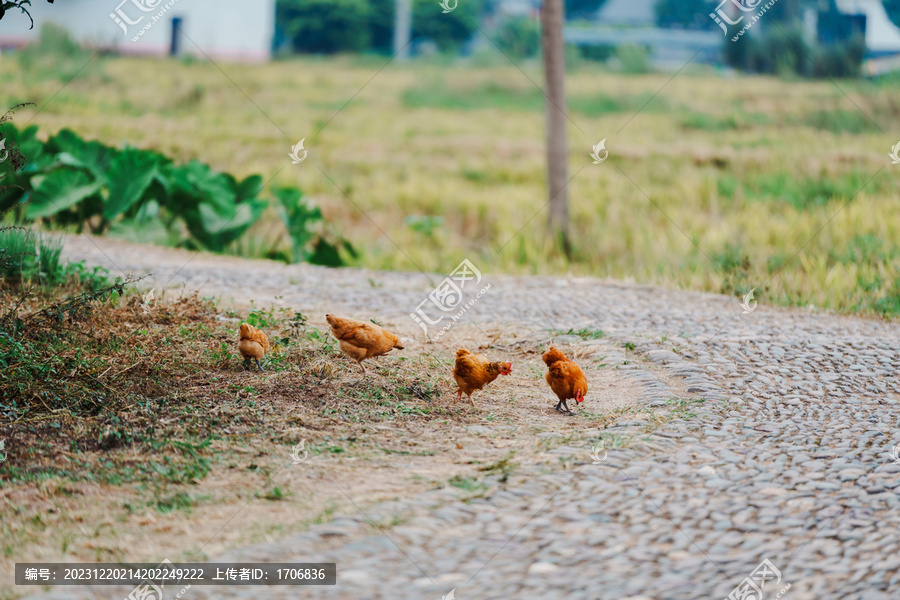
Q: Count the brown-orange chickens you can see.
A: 4